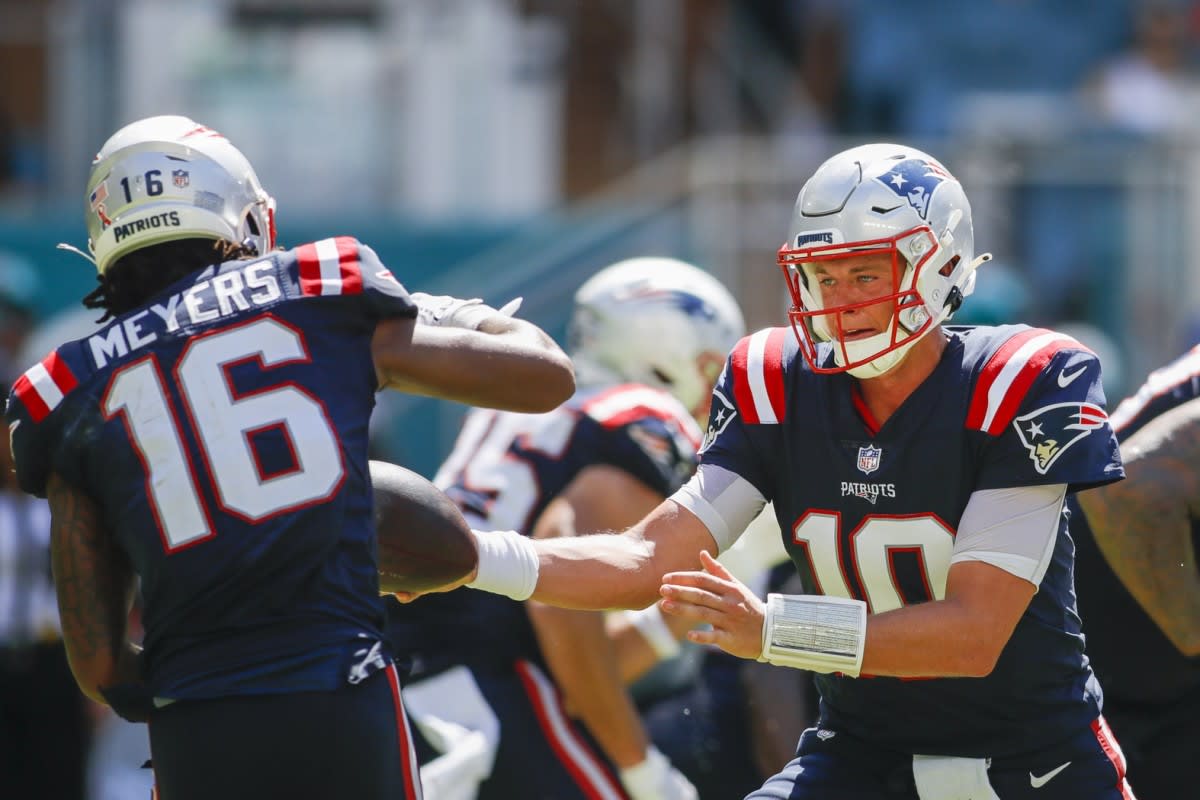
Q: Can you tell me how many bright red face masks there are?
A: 1